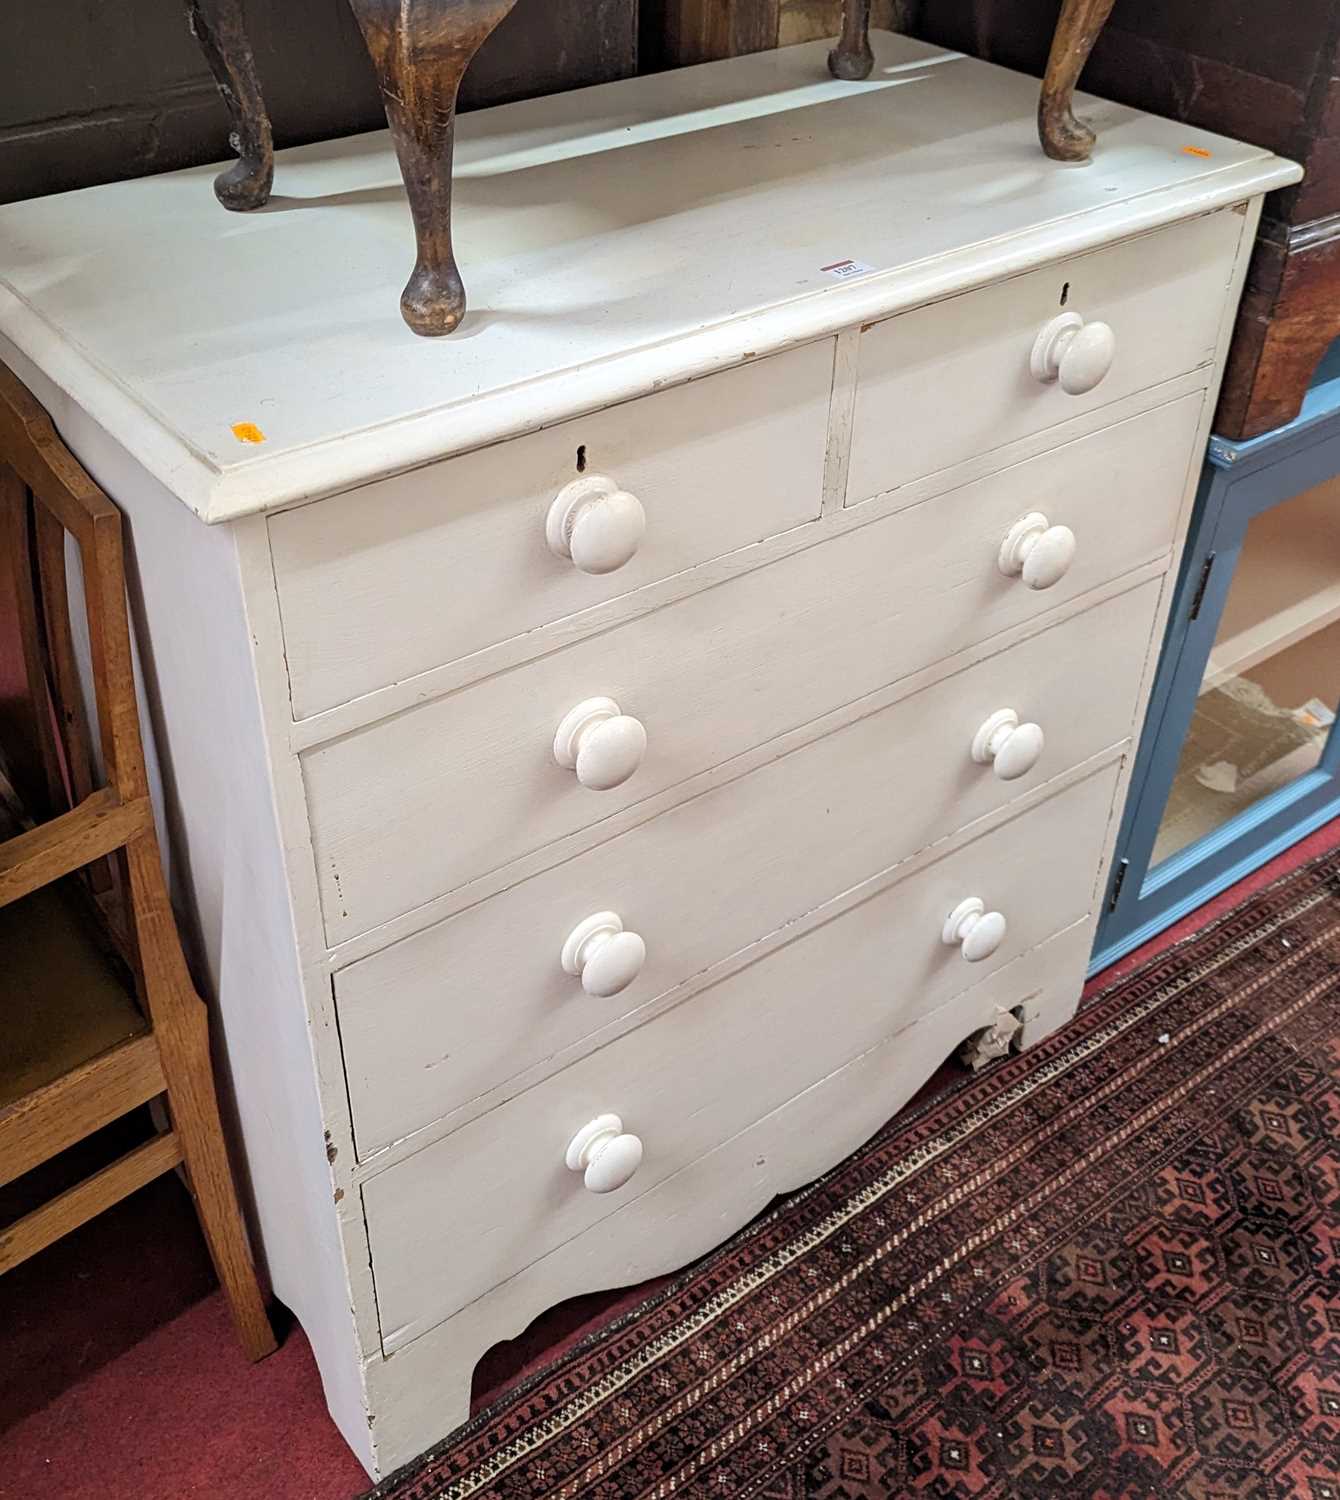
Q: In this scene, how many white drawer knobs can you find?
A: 8